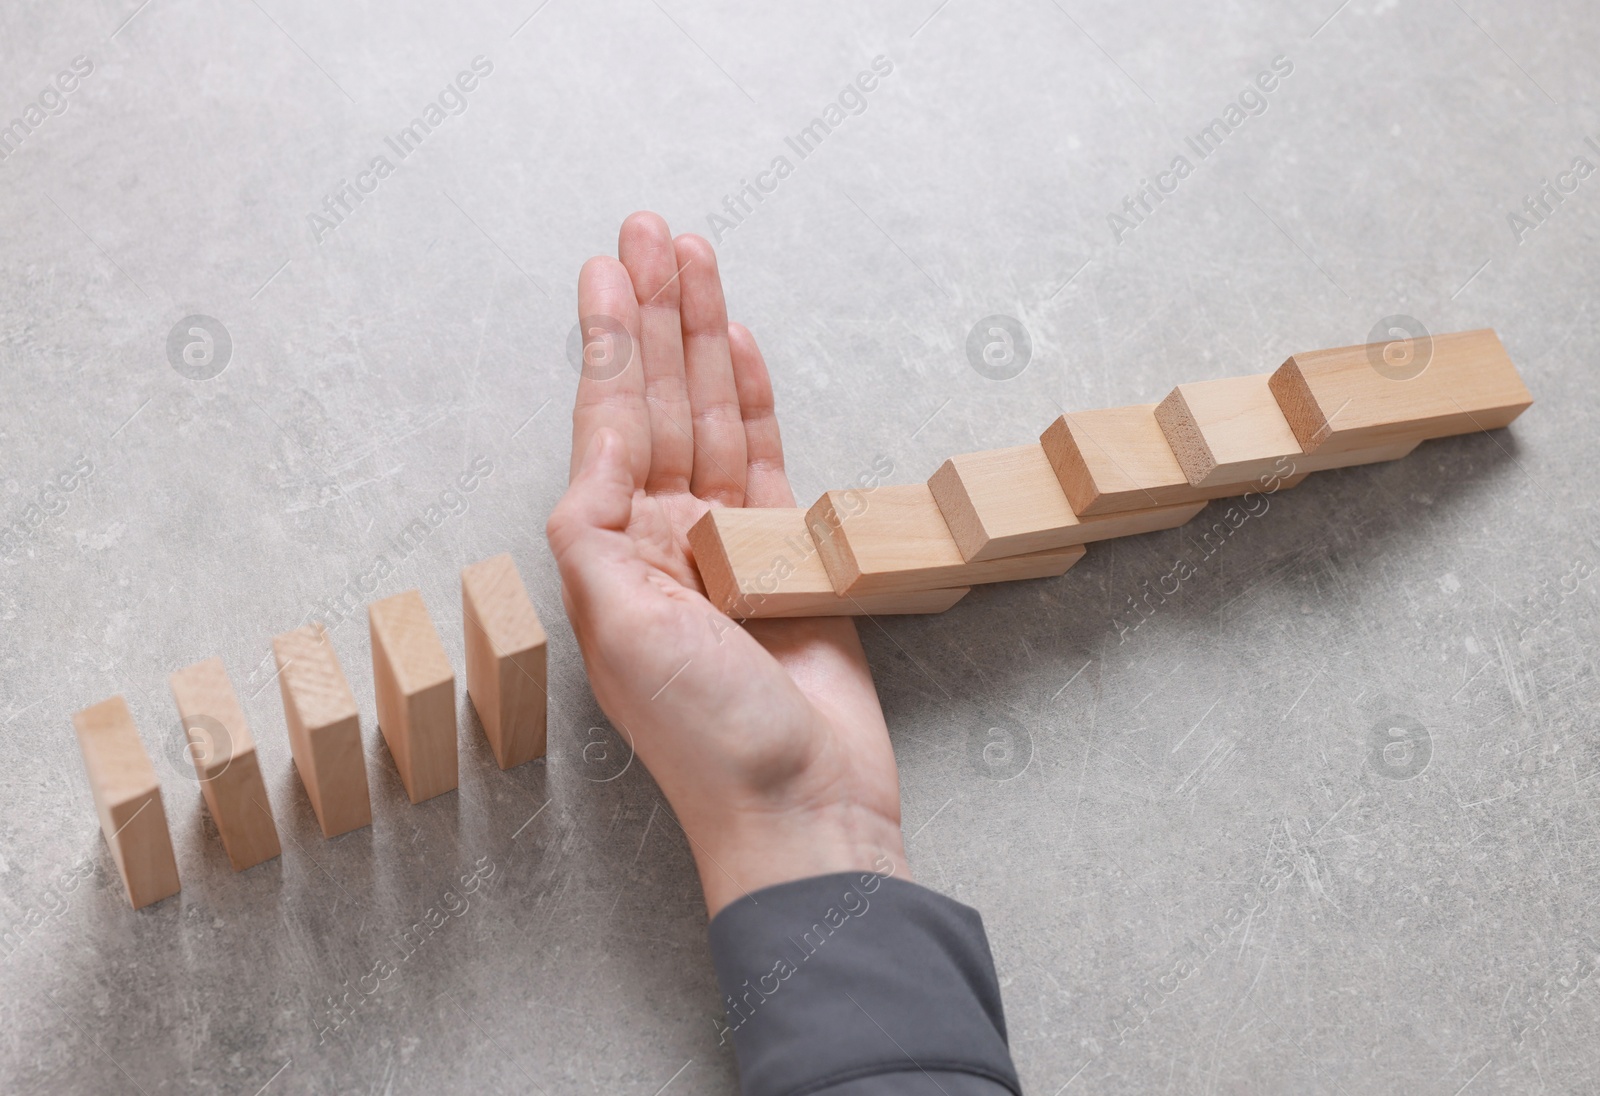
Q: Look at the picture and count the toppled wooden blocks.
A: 6